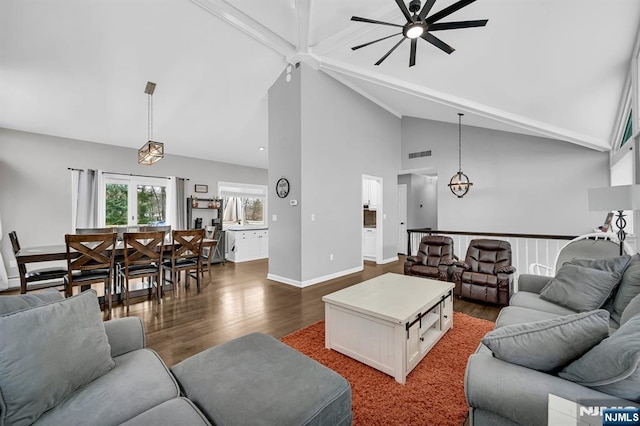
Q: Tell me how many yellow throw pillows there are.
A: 0